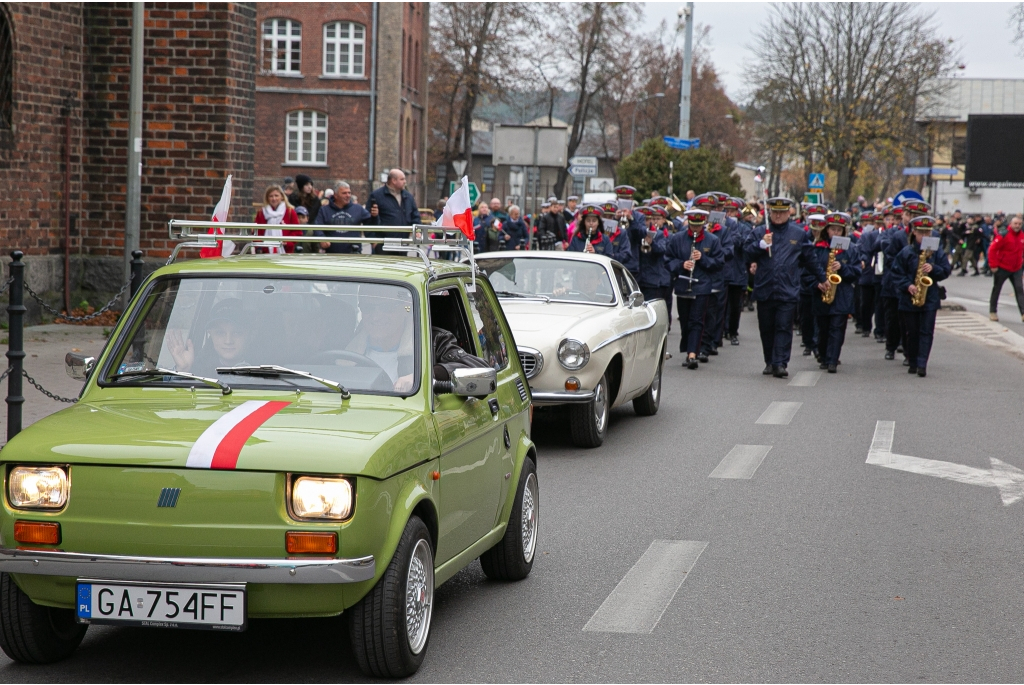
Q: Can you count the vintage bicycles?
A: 0